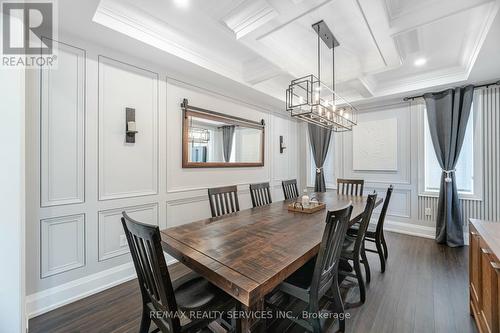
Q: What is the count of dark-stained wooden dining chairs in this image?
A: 8